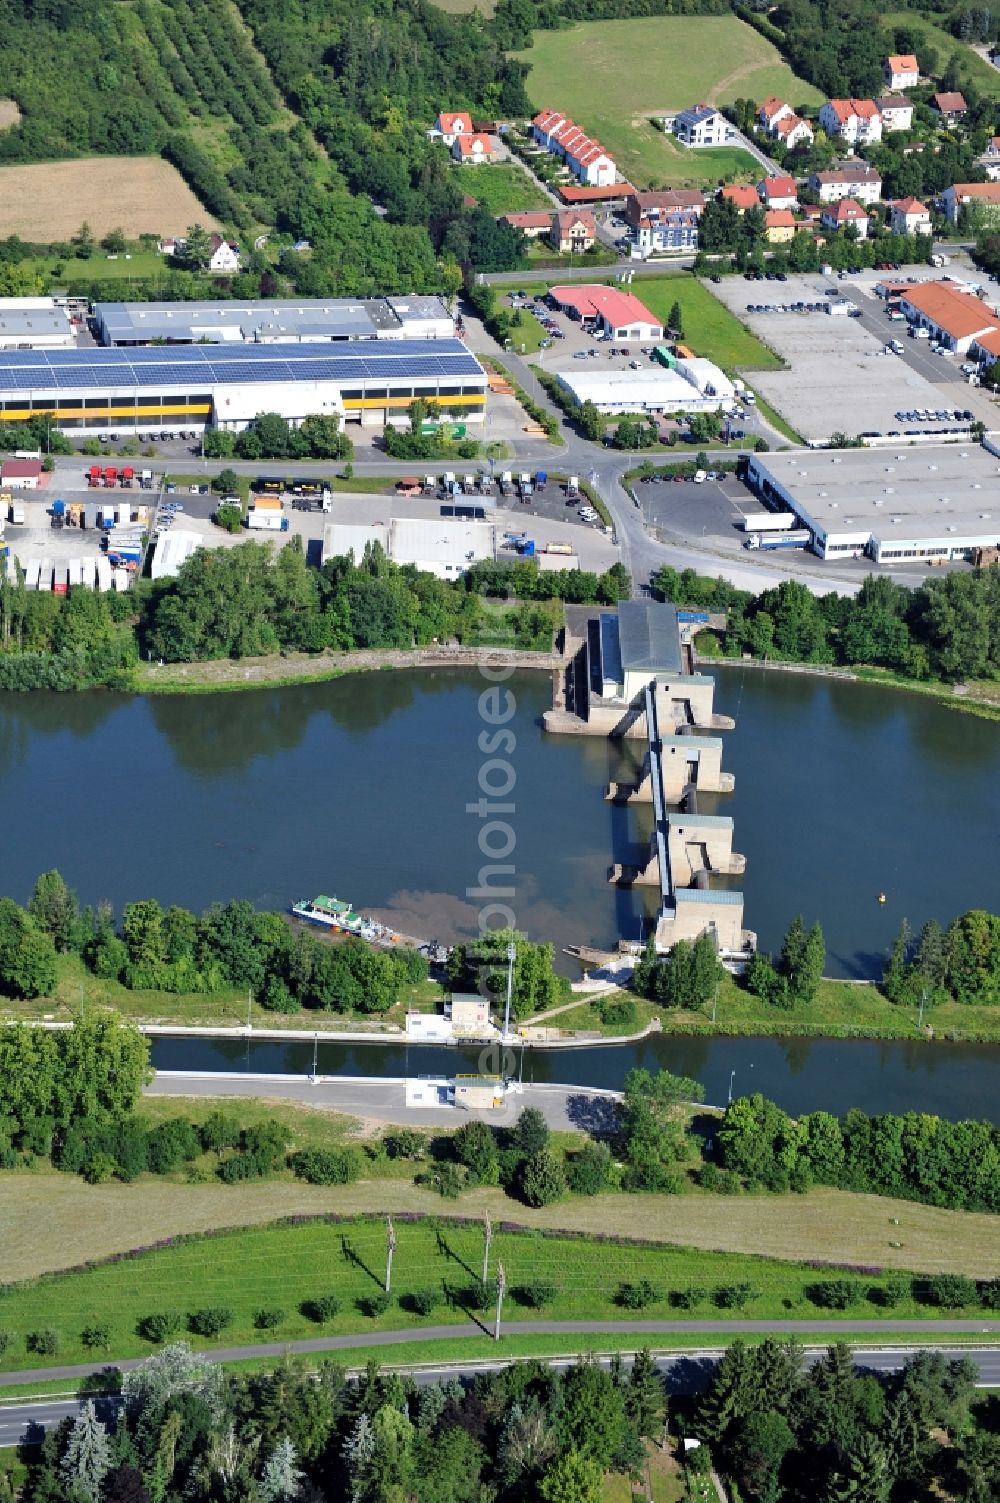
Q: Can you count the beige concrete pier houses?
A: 4